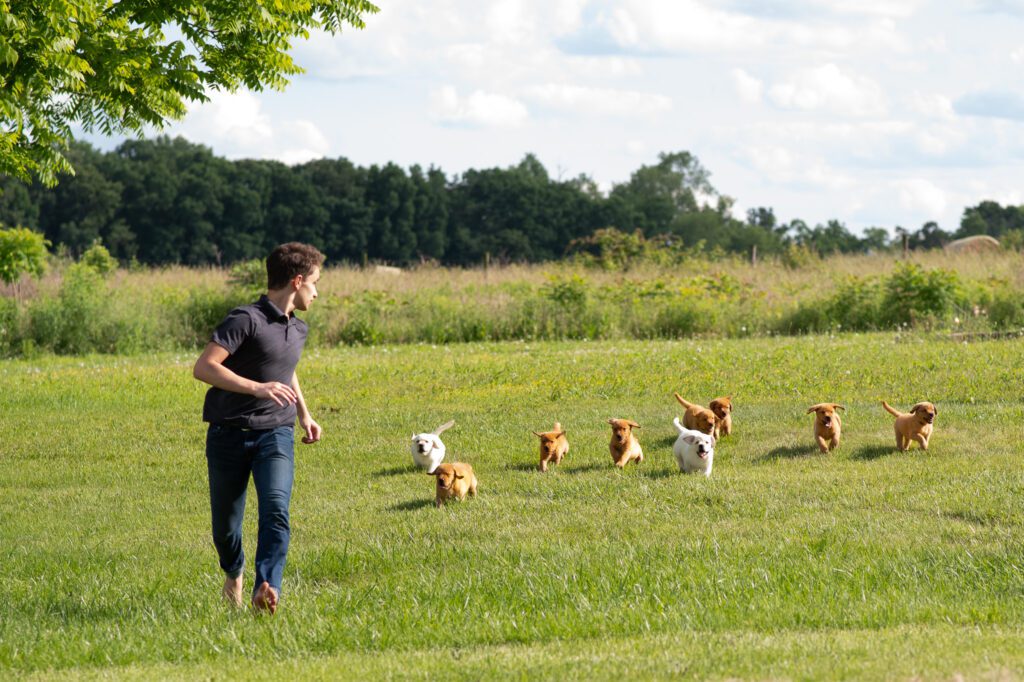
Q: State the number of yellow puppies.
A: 7